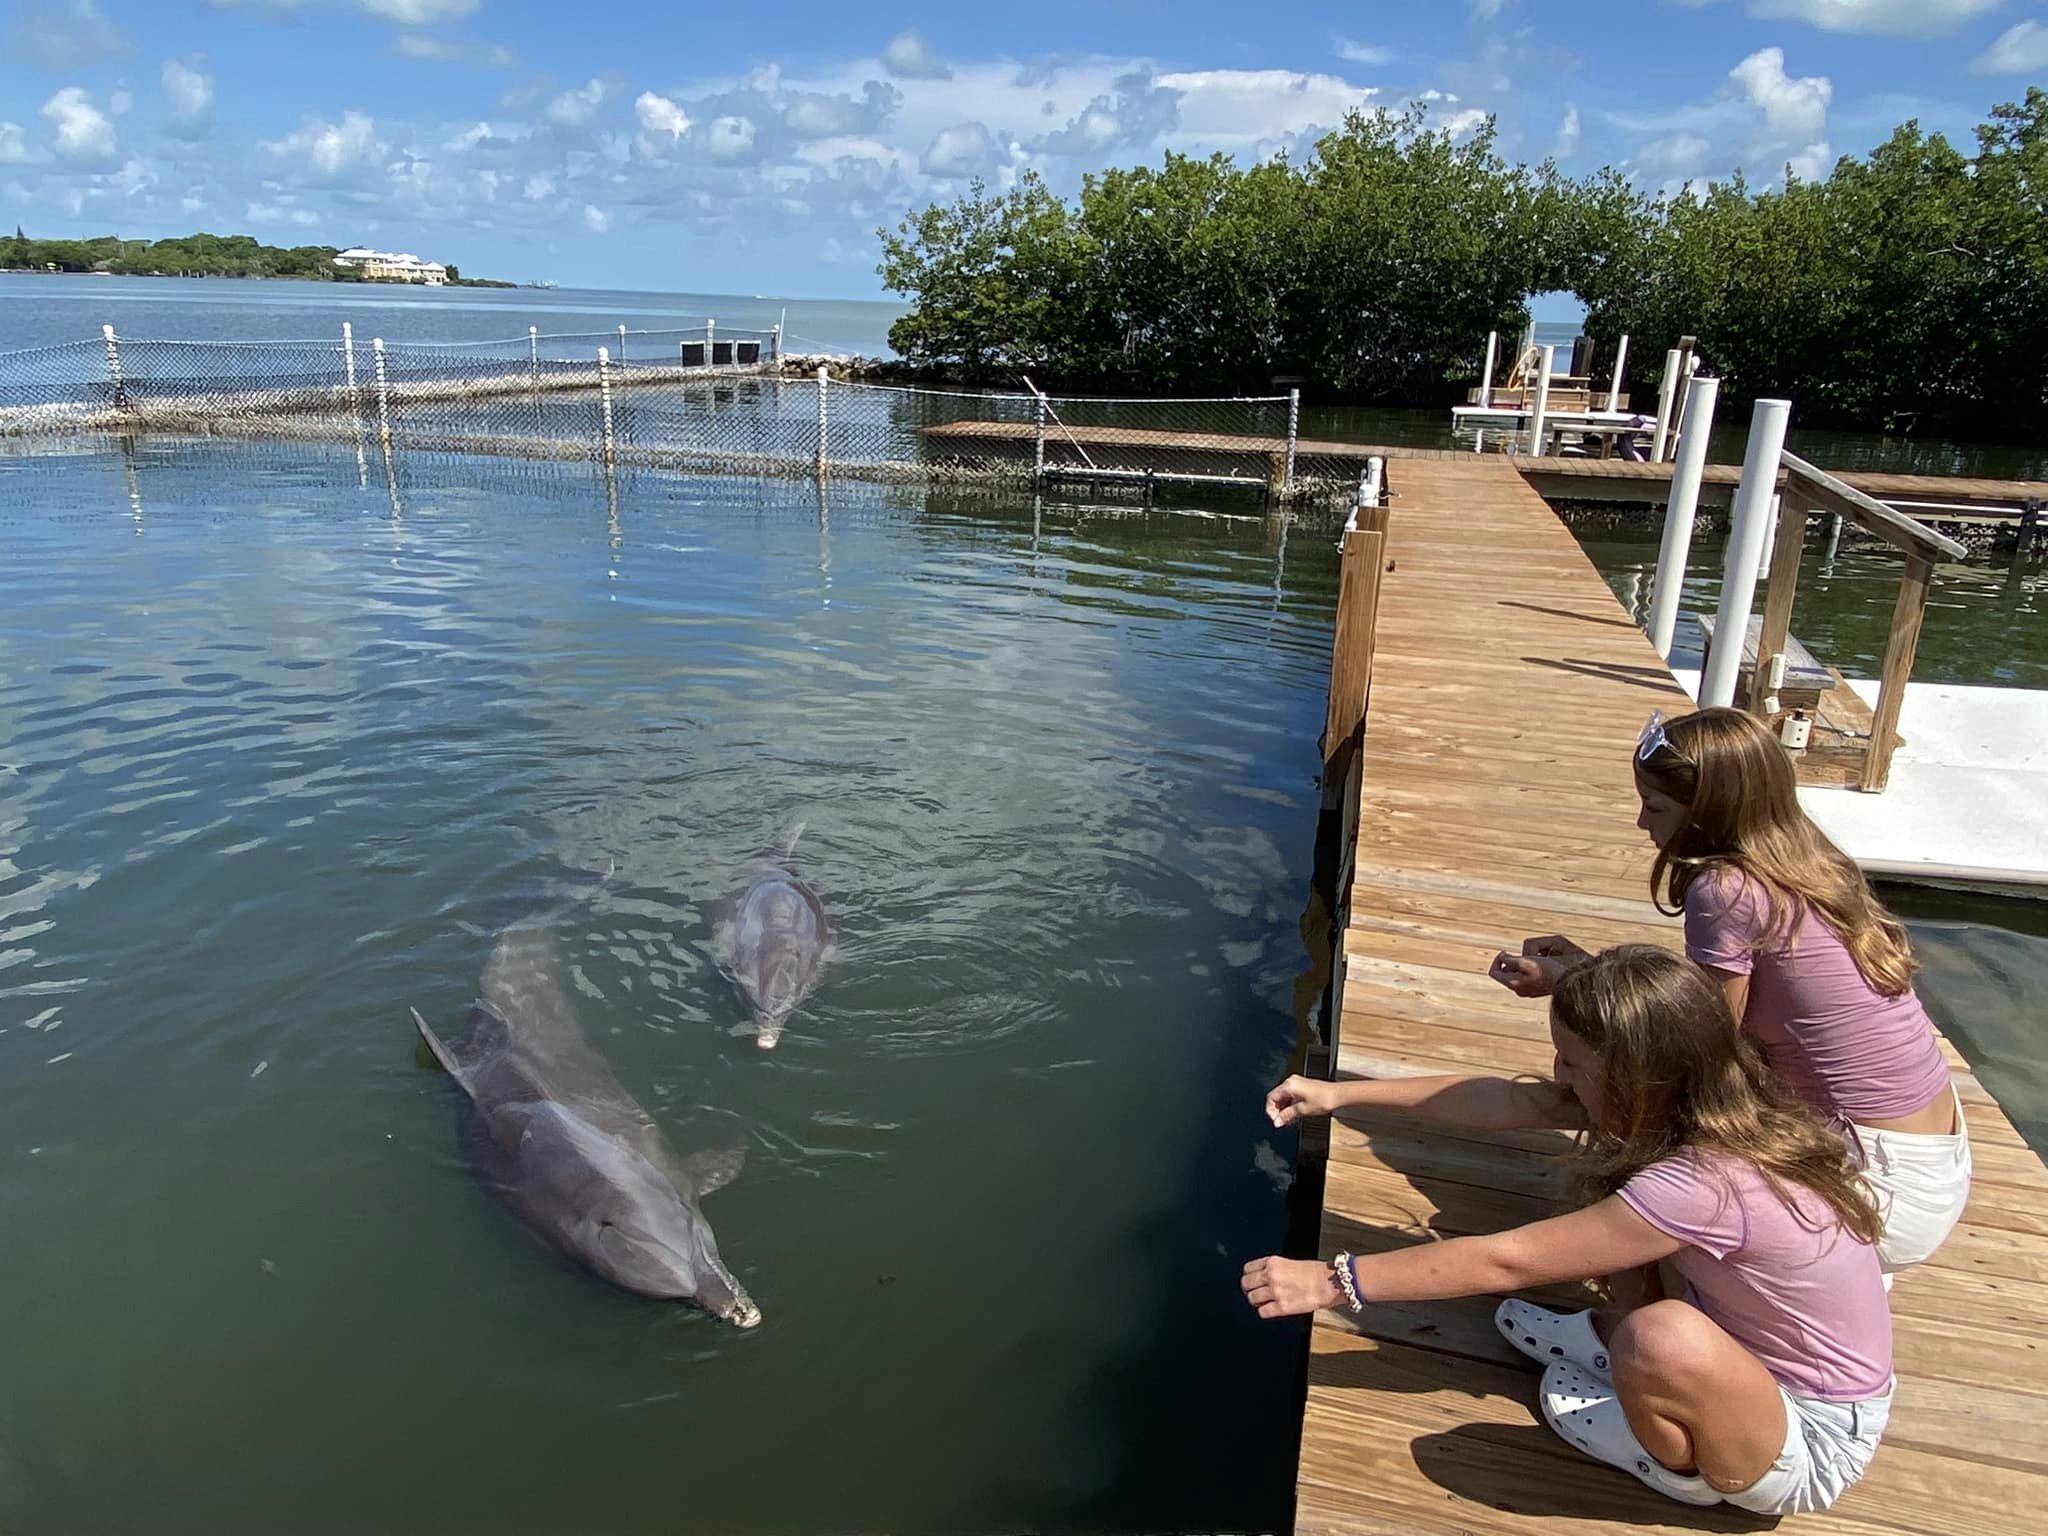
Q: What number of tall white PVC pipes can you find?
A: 6